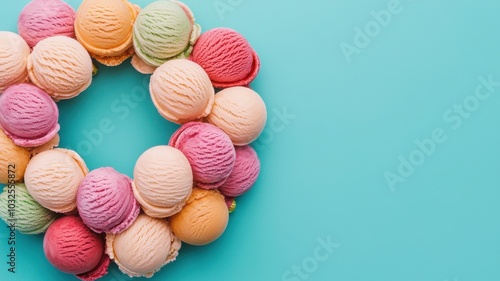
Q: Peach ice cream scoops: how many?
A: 7